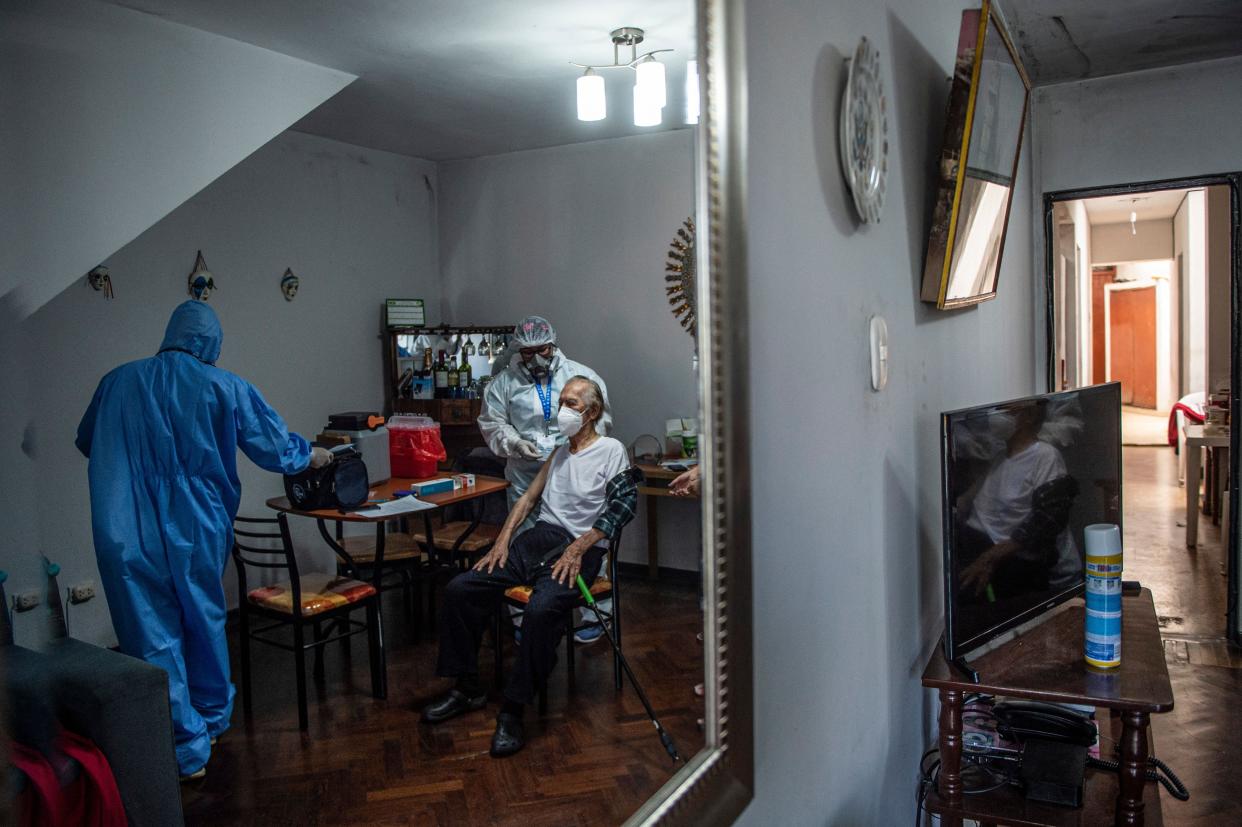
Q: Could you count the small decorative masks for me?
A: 3